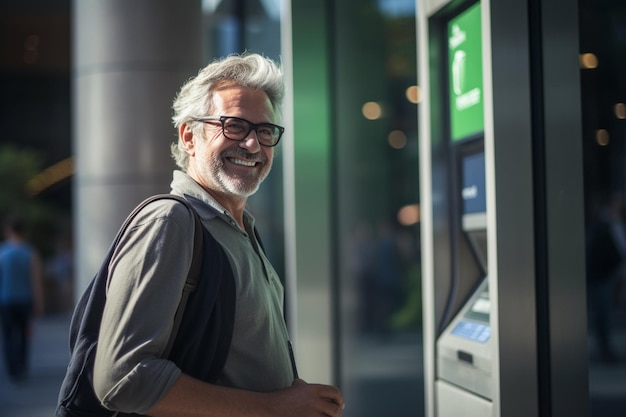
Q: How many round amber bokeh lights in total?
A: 7